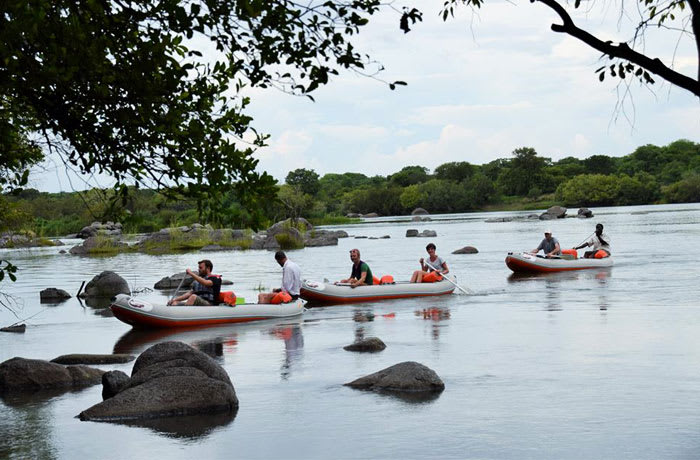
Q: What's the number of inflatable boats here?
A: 3